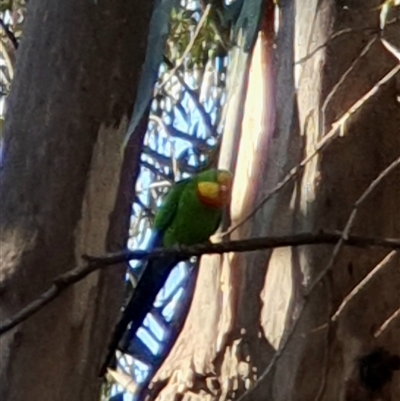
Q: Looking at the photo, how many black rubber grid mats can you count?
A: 0